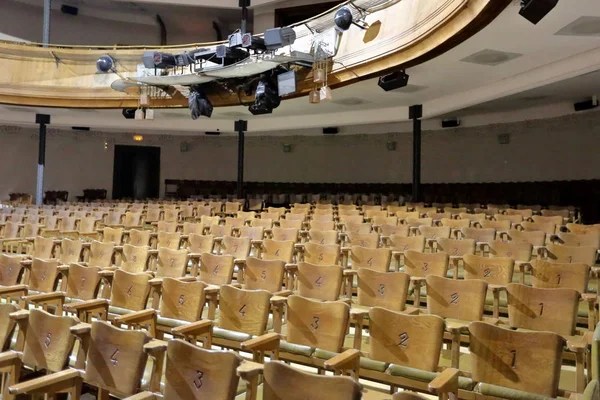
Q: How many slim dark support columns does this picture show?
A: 3